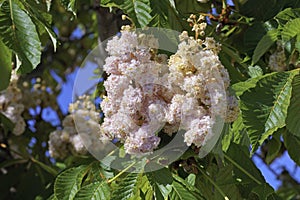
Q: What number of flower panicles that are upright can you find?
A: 2